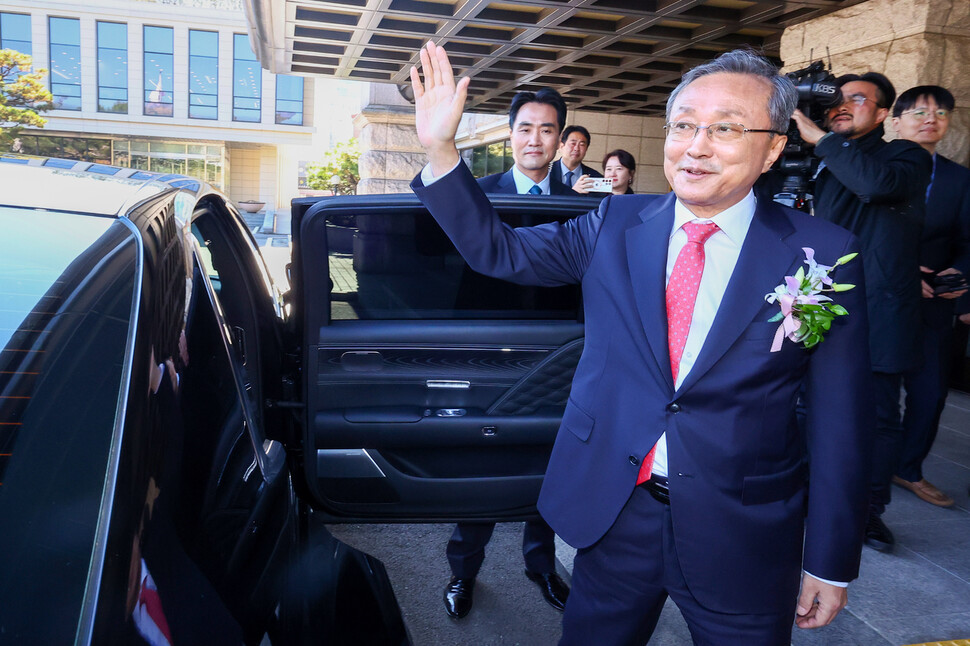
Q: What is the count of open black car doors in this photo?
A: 1